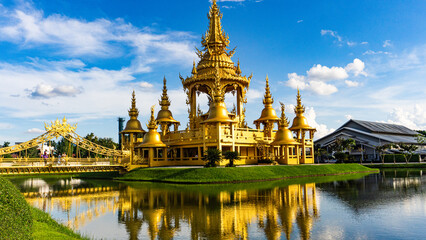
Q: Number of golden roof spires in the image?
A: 8